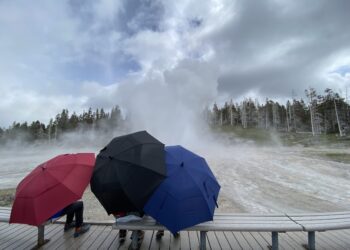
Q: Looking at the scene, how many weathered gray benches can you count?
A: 3